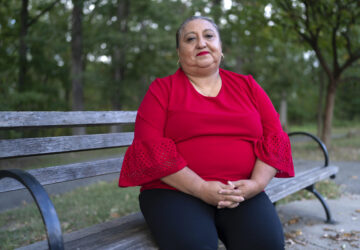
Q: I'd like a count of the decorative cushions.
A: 0